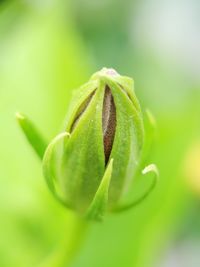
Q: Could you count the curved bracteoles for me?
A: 2